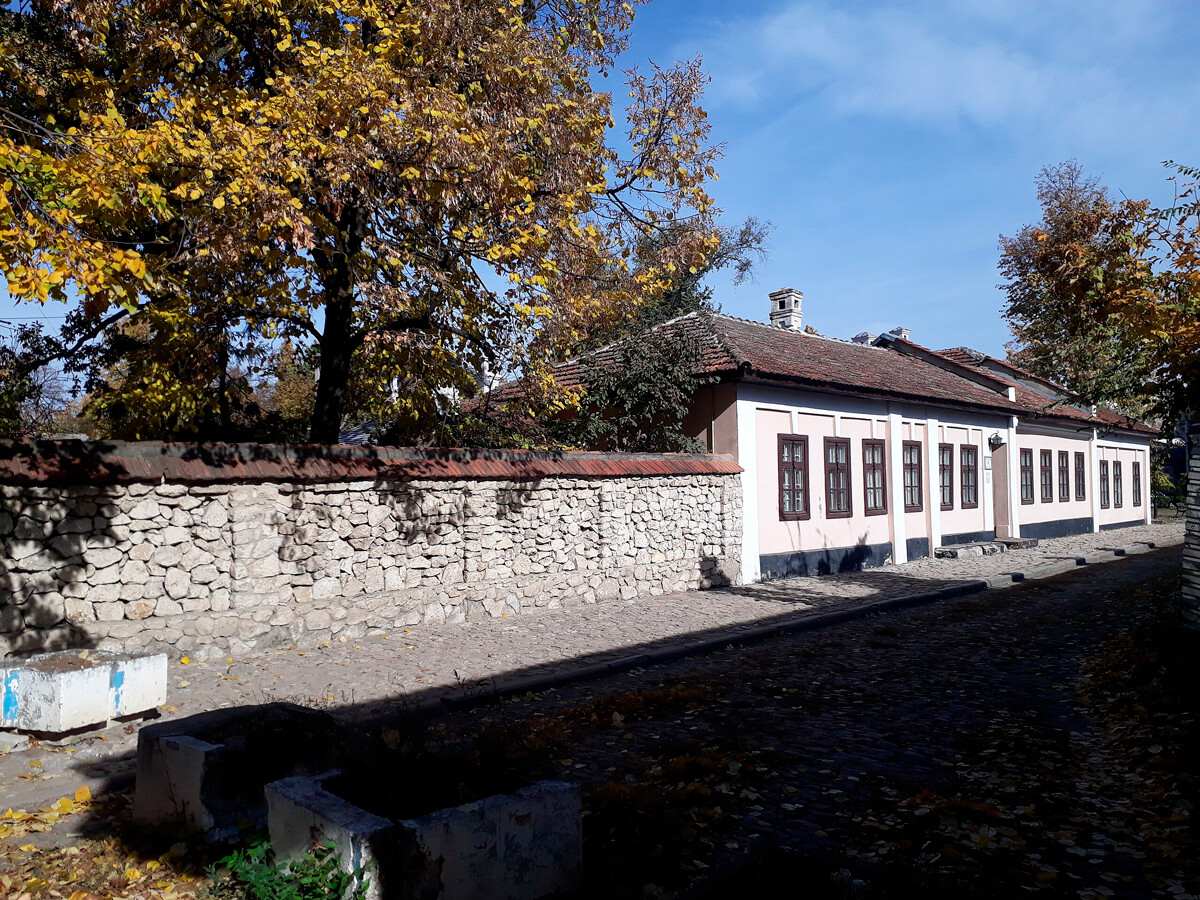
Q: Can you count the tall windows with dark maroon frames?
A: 13